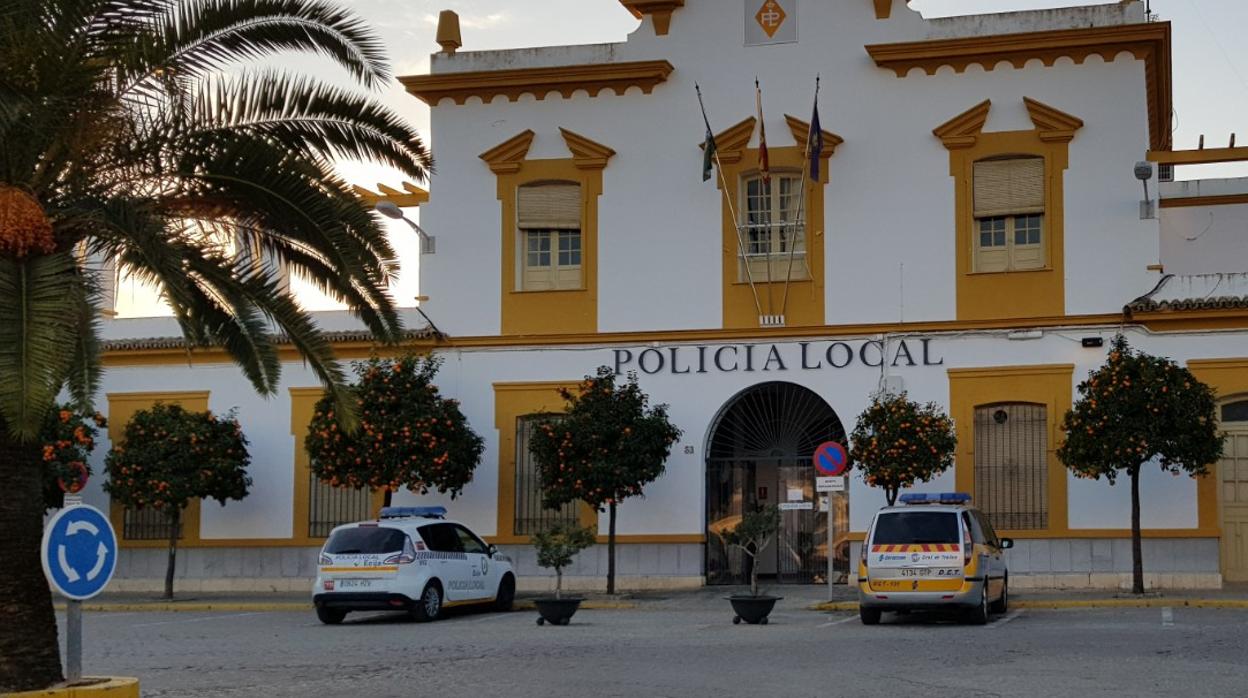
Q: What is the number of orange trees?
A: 6